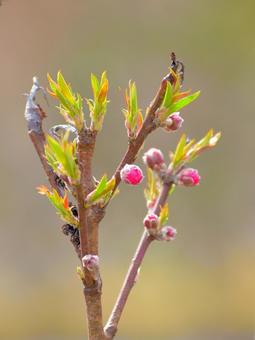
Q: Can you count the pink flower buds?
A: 7